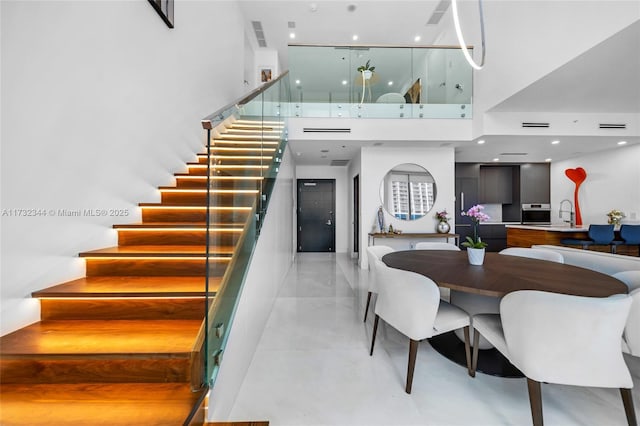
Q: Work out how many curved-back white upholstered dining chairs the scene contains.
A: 6